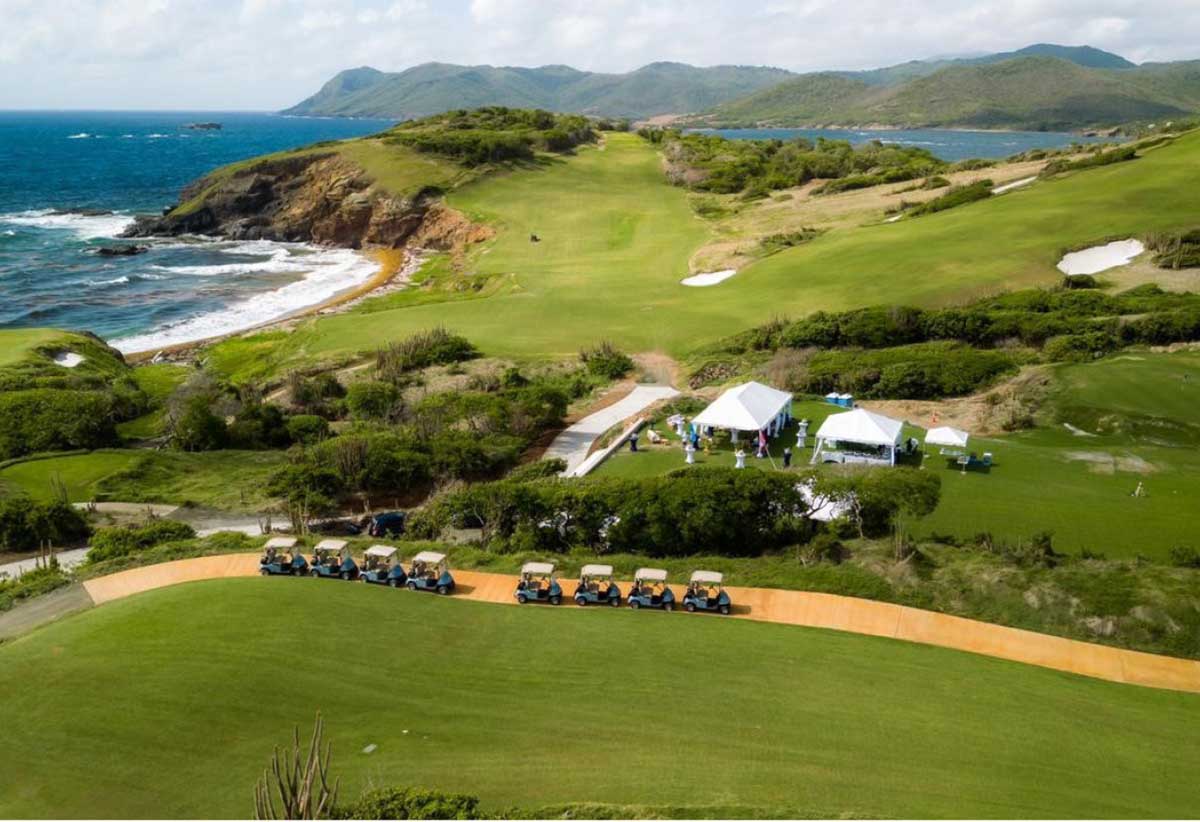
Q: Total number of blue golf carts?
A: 8